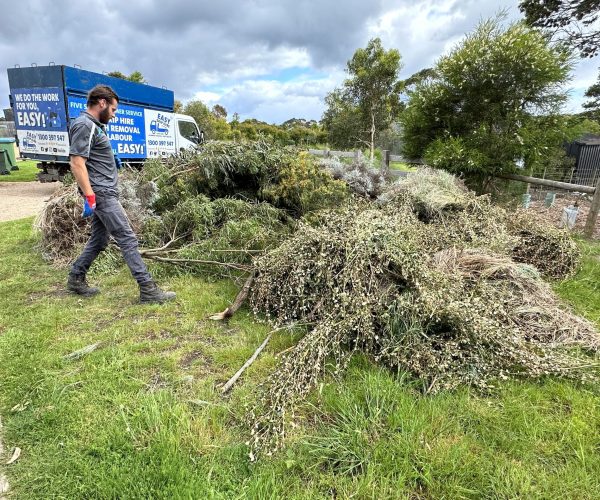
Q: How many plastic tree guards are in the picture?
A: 3